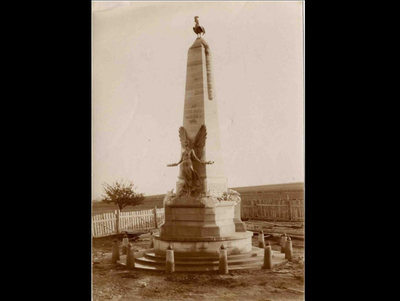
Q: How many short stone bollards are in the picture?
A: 10